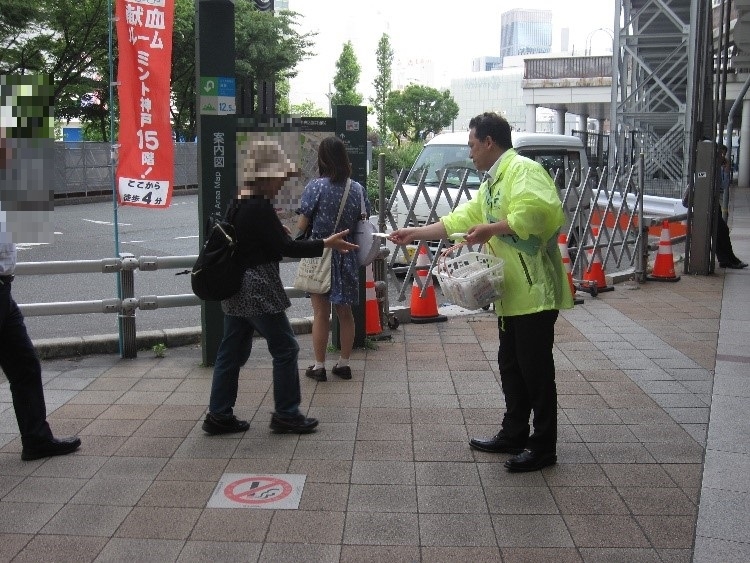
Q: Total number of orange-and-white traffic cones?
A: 5